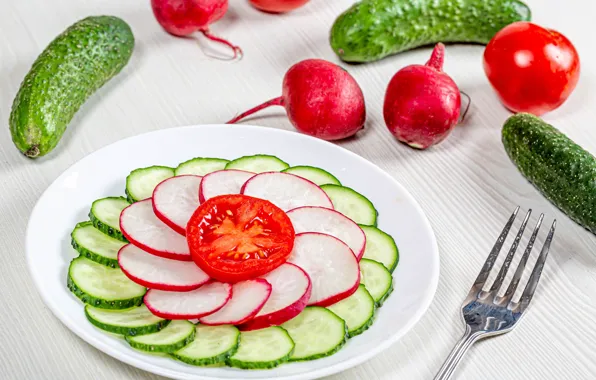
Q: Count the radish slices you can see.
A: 10